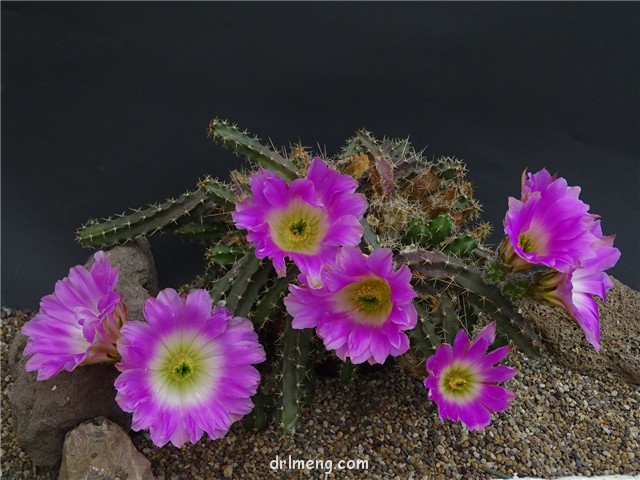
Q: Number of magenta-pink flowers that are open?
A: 7